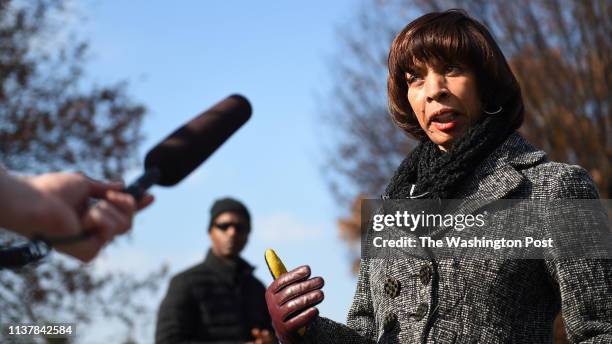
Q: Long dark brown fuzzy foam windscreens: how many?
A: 1